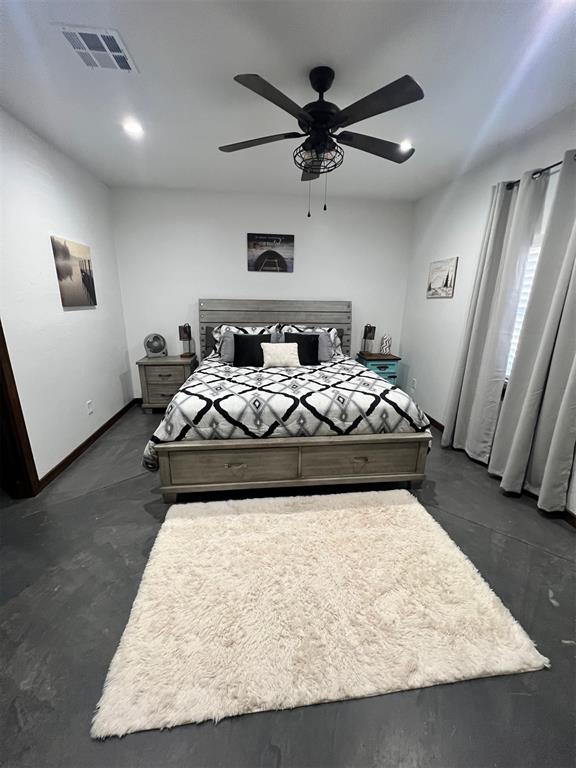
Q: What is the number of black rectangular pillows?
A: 2